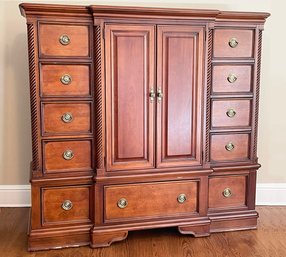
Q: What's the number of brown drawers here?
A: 11